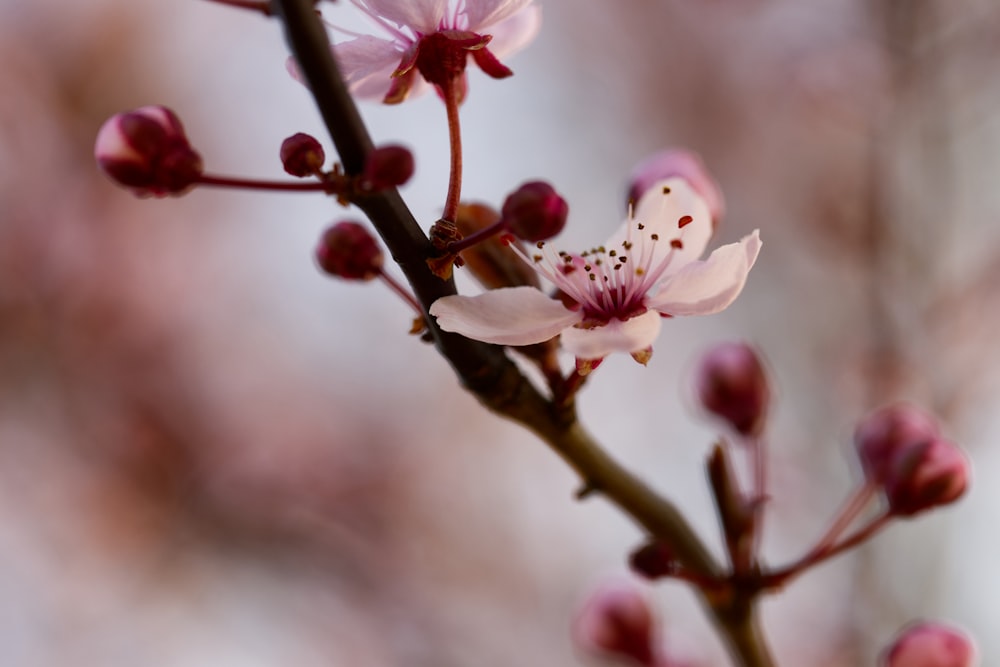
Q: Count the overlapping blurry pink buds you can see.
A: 2